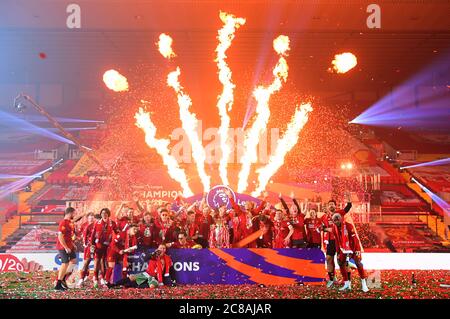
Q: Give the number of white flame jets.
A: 5